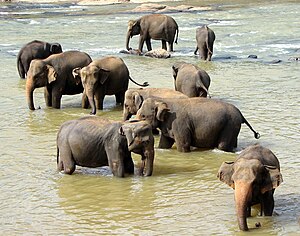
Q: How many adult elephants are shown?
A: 10